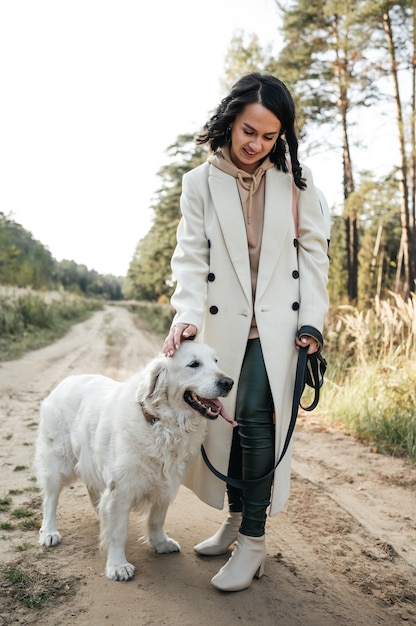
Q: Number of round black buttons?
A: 6